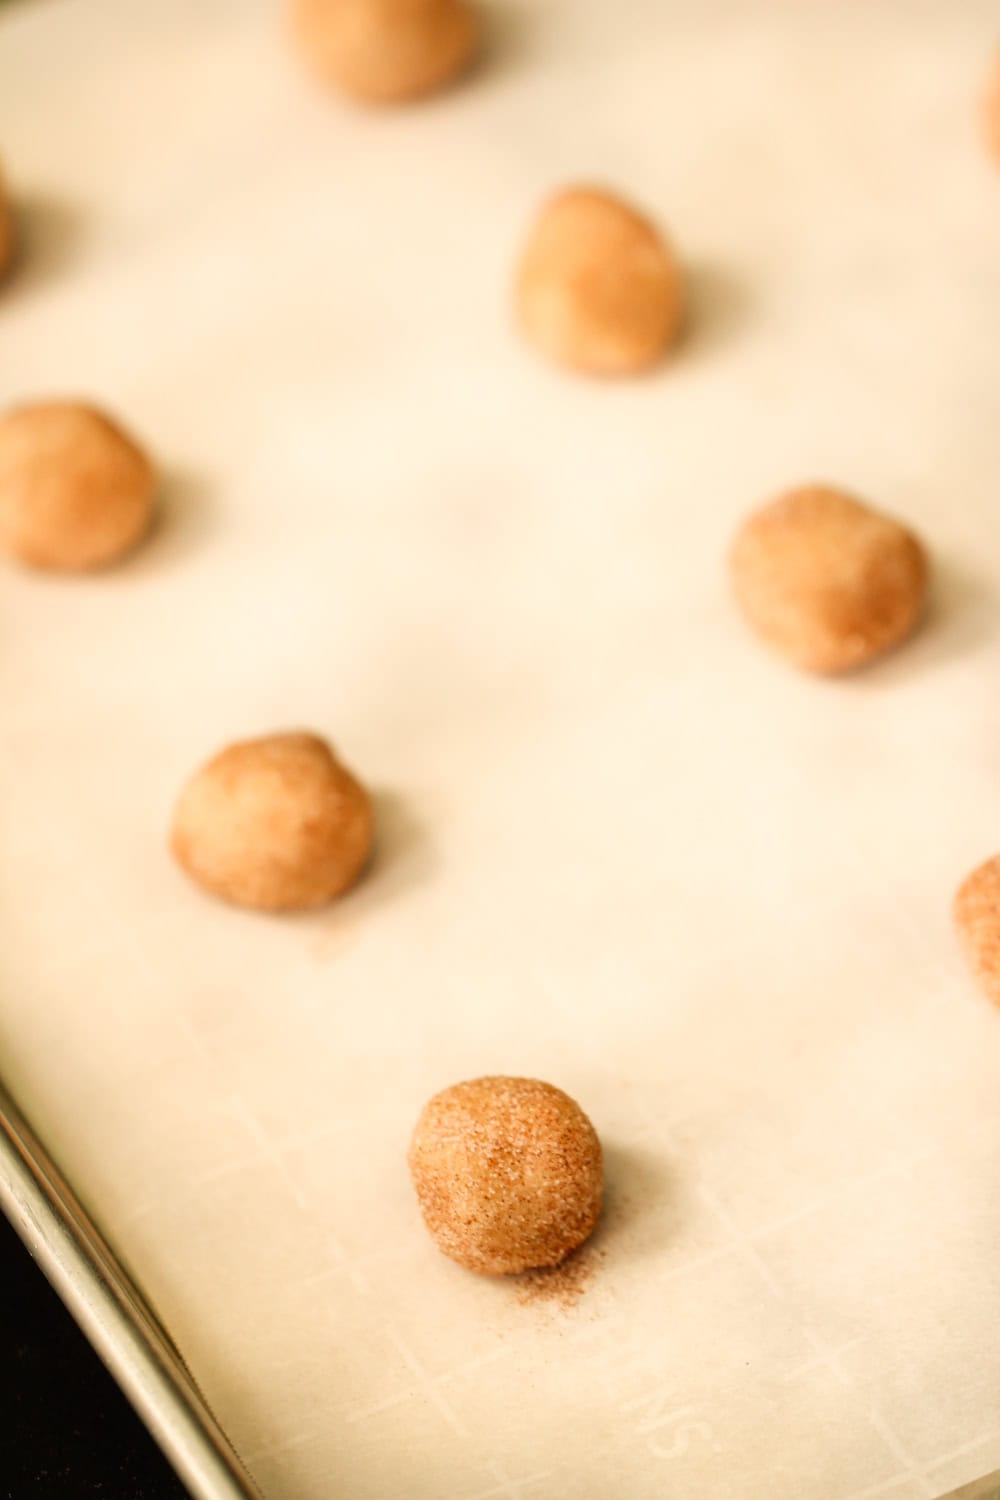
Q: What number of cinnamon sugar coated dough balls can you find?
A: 9